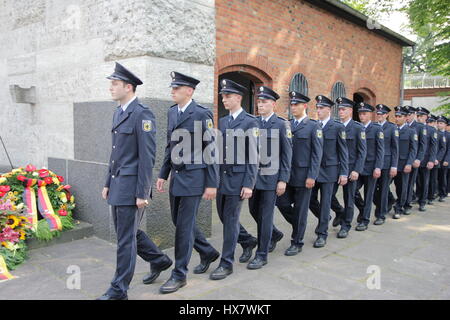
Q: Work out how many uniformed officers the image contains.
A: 15